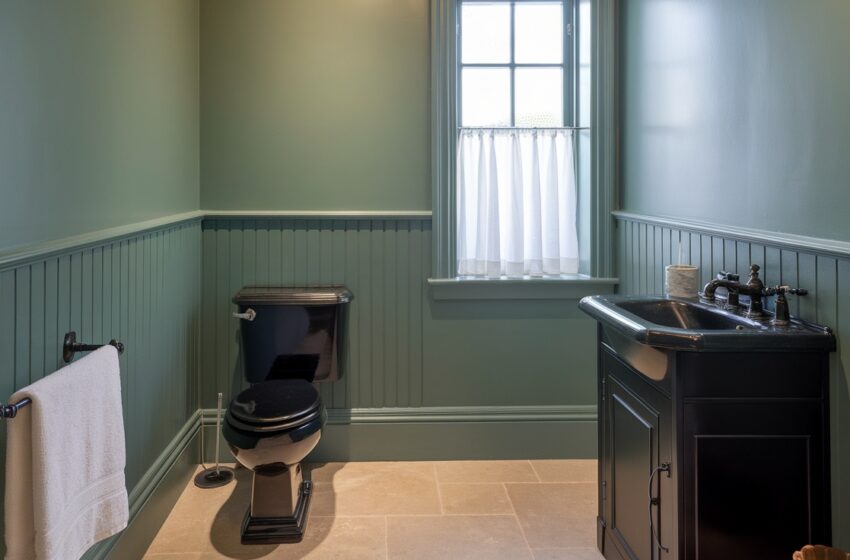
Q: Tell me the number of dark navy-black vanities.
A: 1